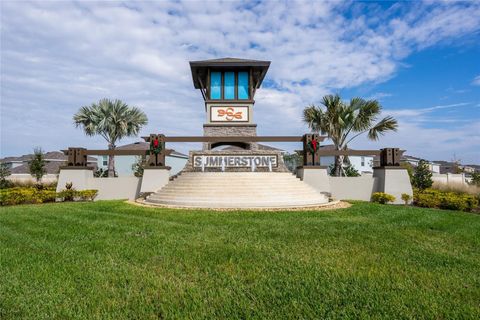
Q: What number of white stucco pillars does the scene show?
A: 4